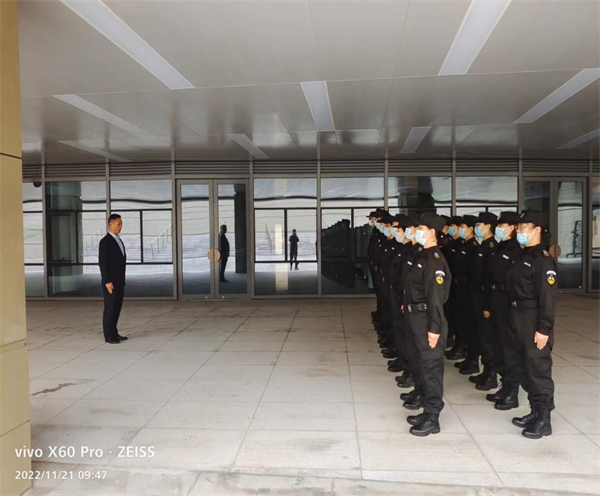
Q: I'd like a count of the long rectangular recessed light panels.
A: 9